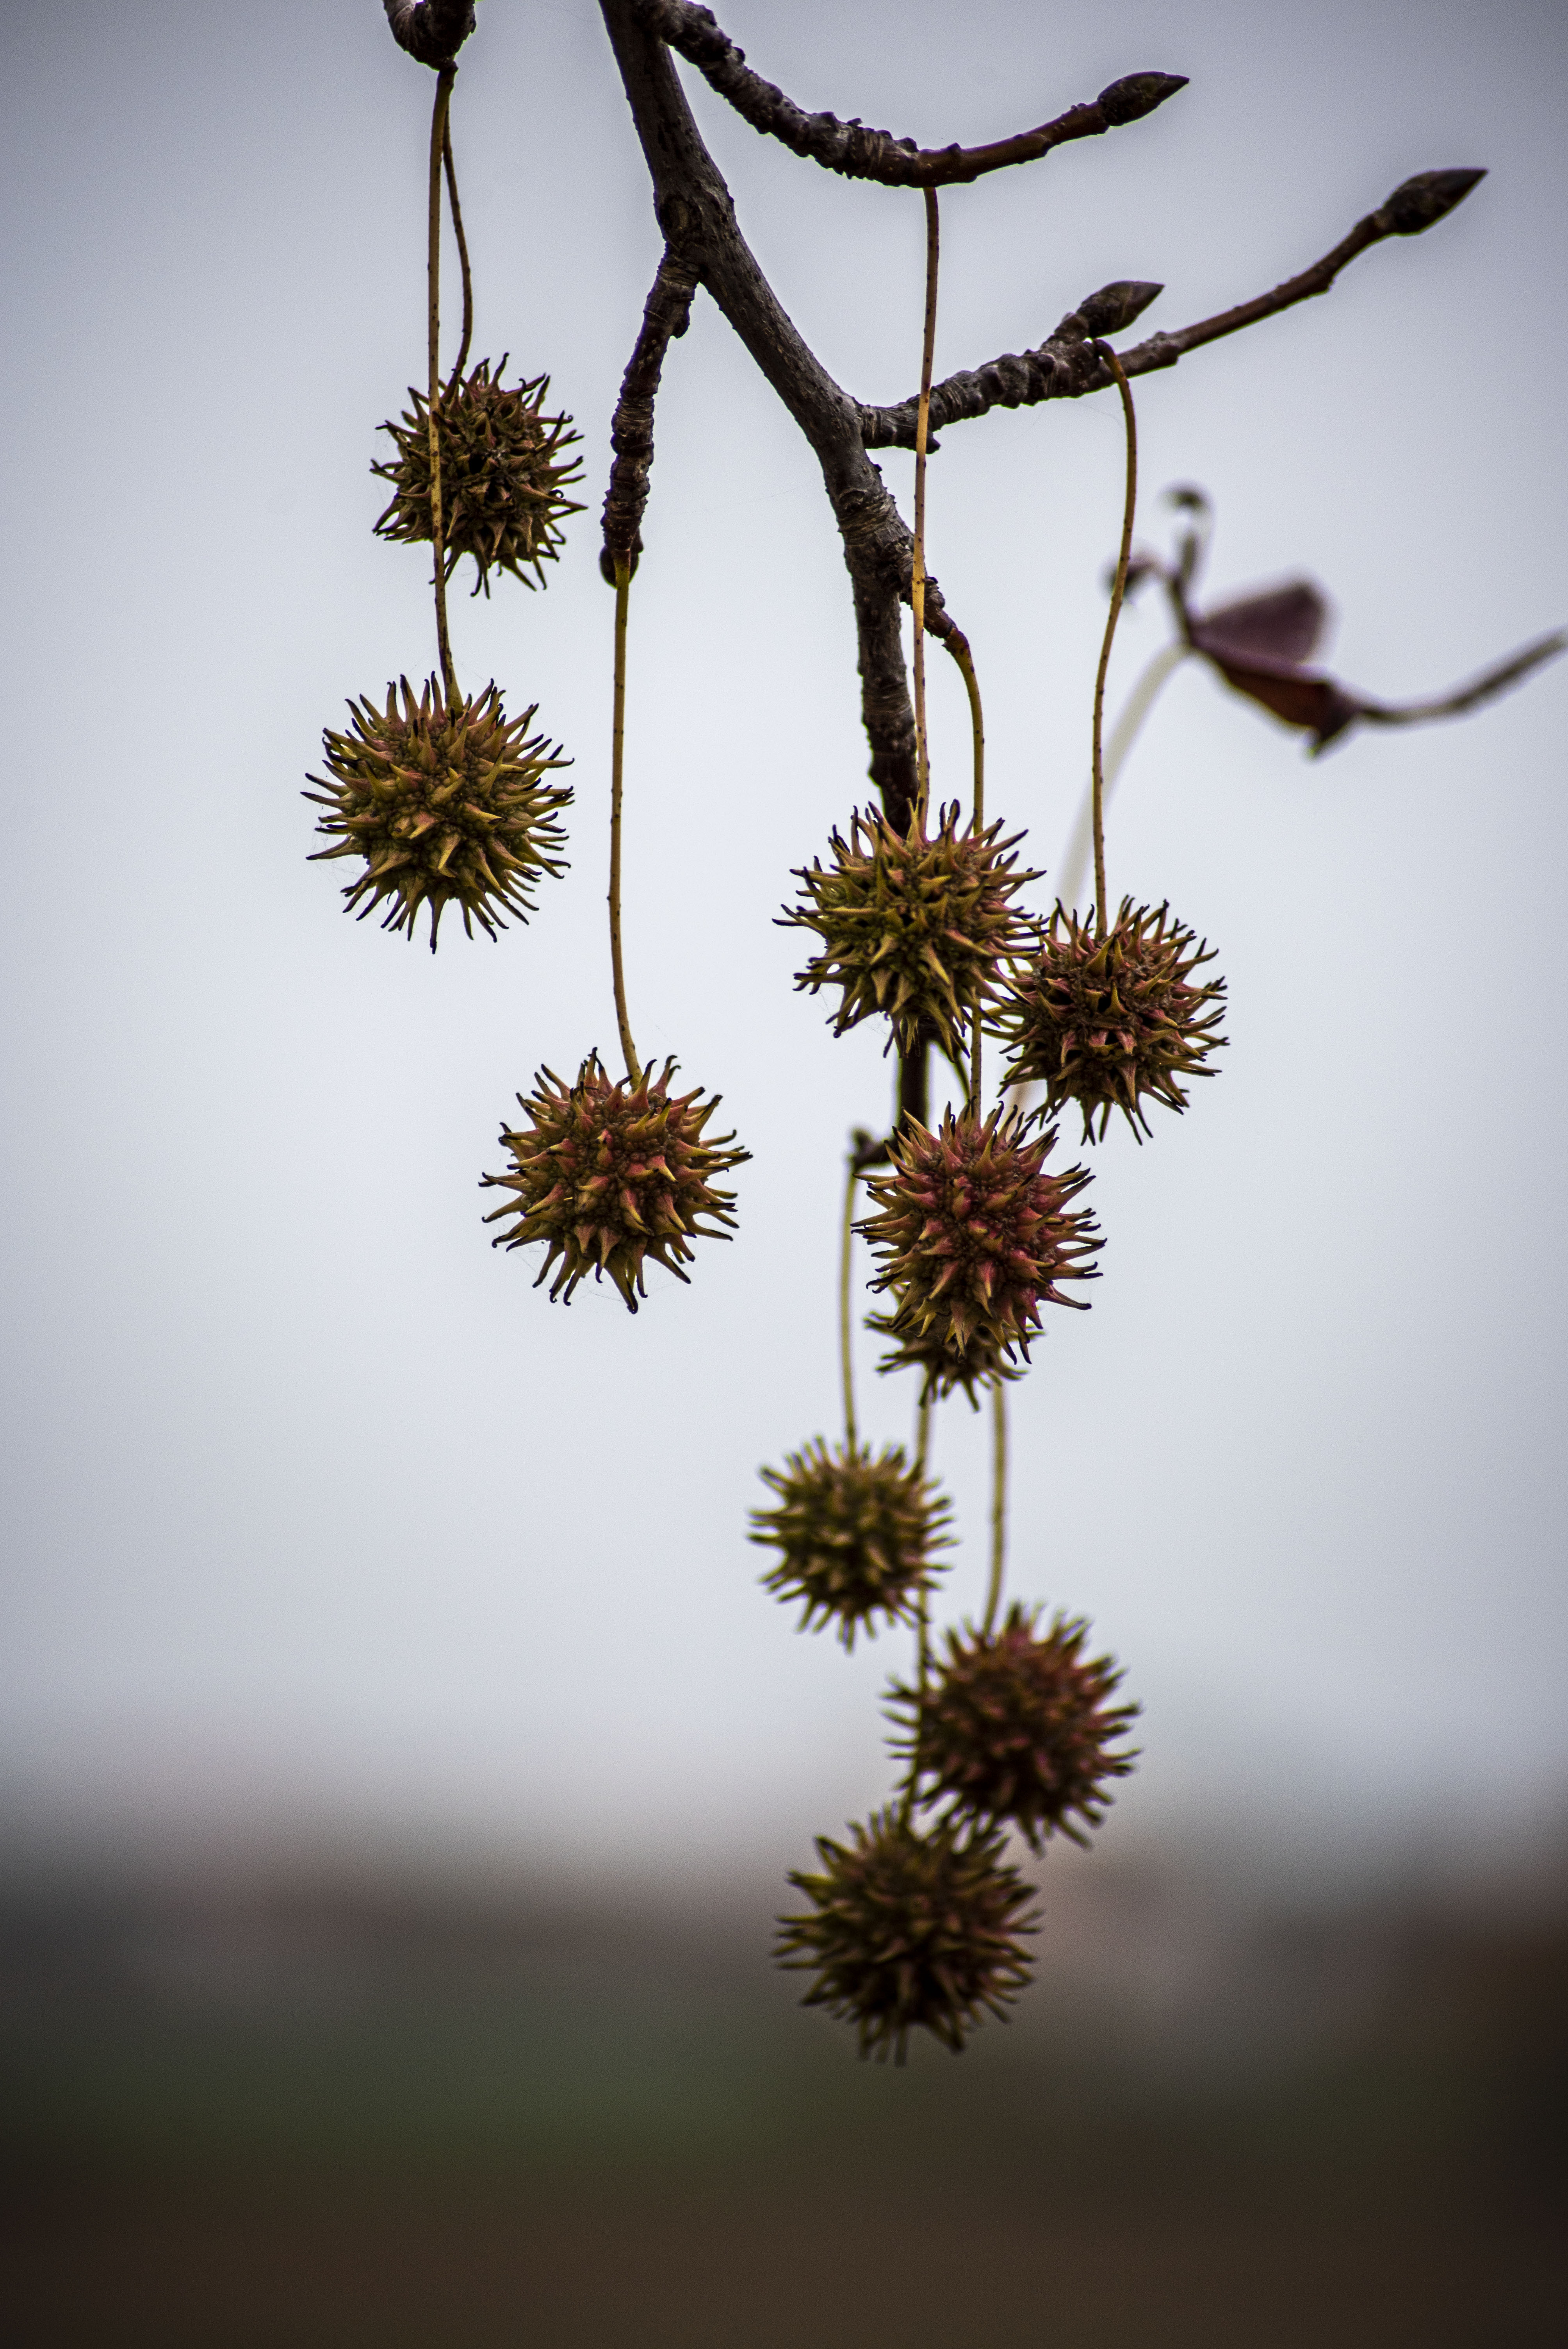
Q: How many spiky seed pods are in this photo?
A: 10